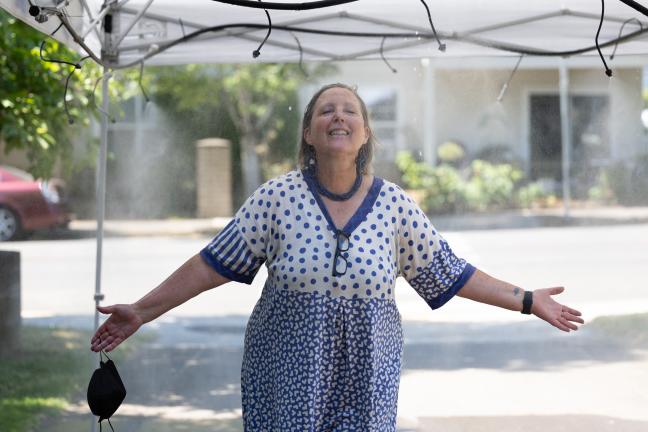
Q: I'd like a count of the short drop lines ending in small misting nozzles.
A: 11